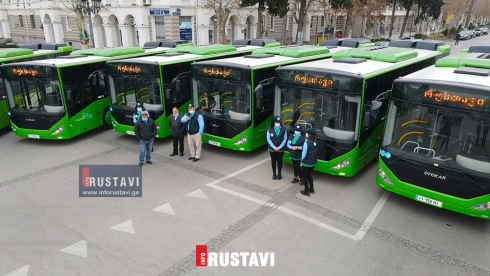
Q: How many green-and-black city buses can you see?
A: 6